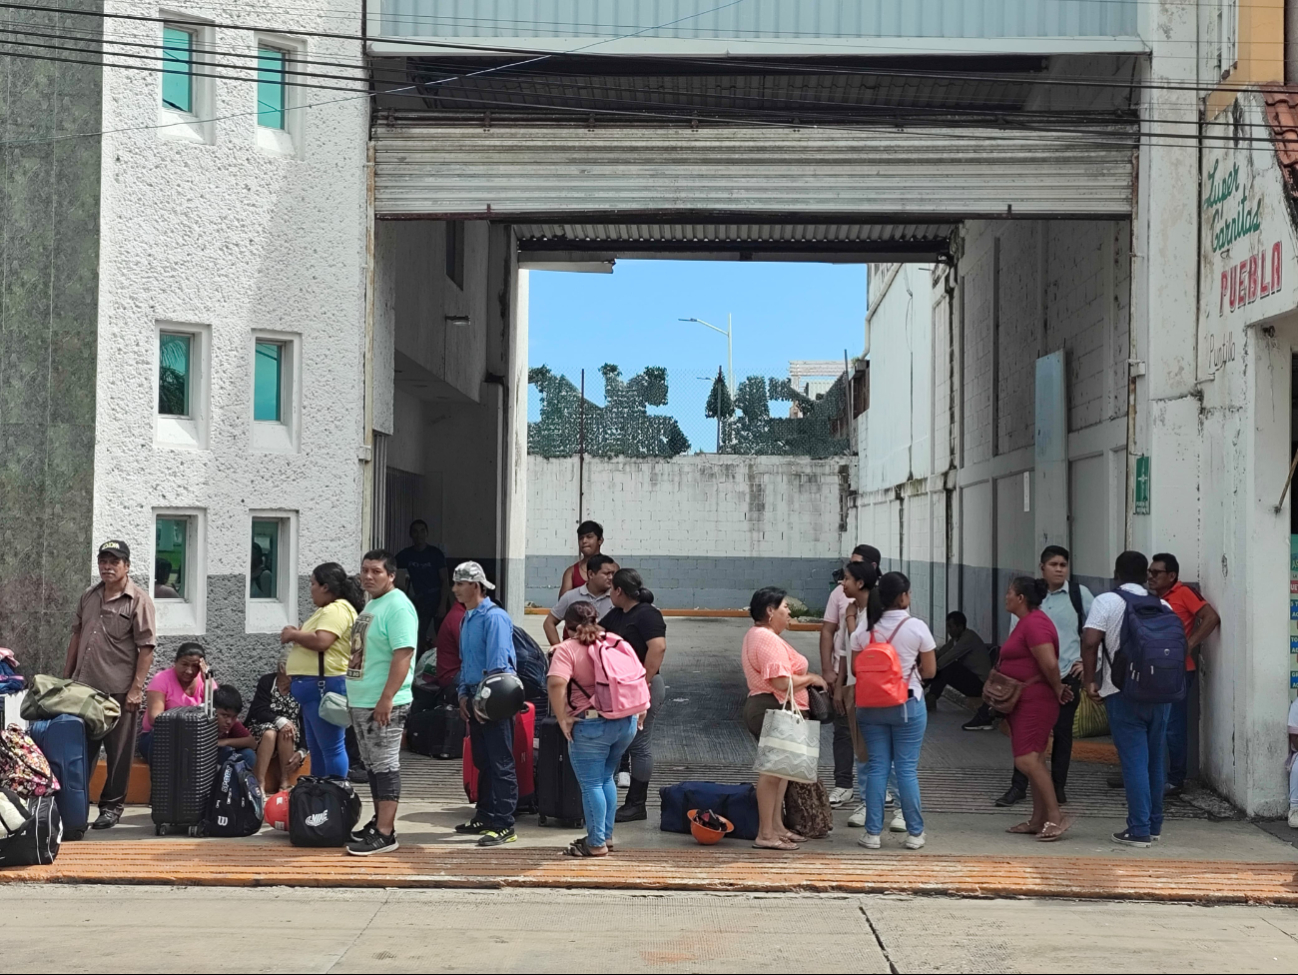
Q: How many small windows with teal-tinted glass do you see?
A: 6